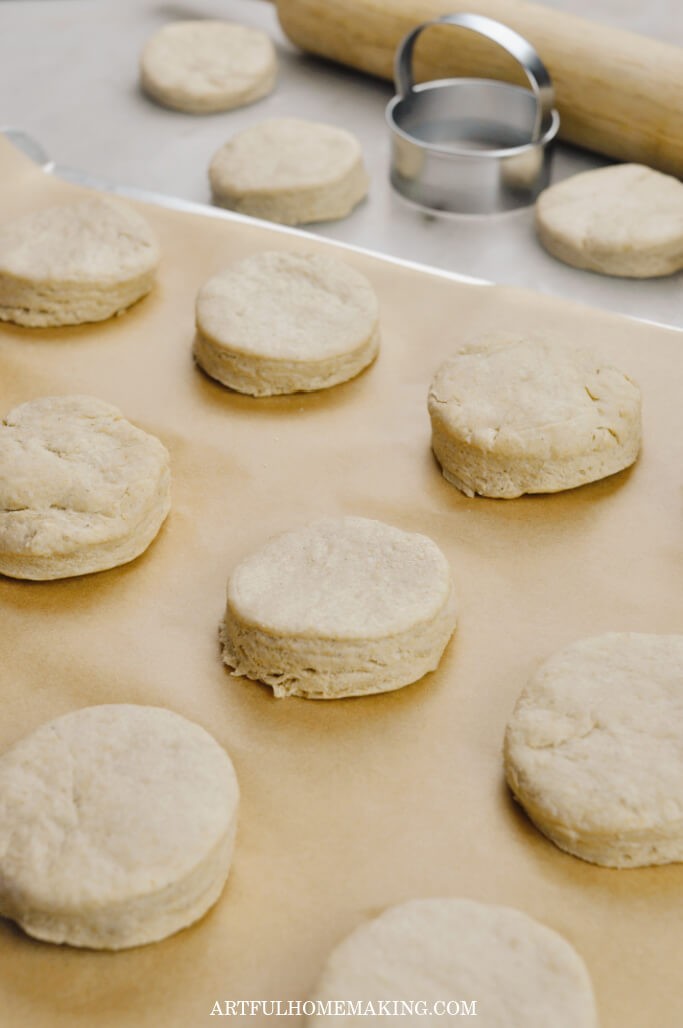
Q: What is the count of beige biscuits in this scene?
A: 11